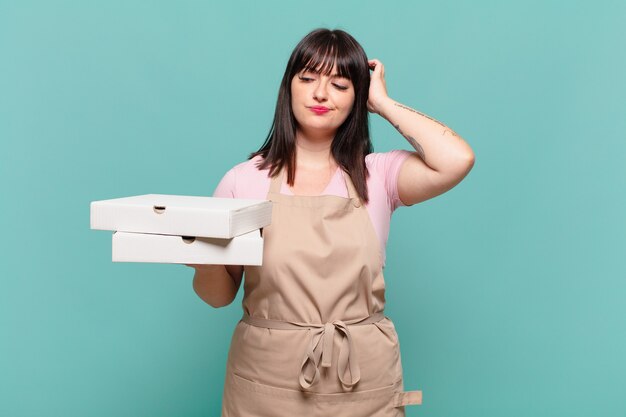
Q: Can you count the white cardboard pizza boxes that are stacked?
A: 2